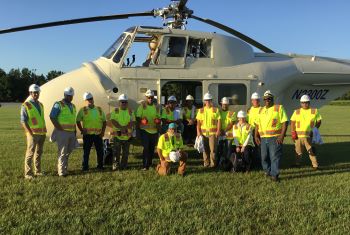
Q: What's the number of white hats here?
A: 14